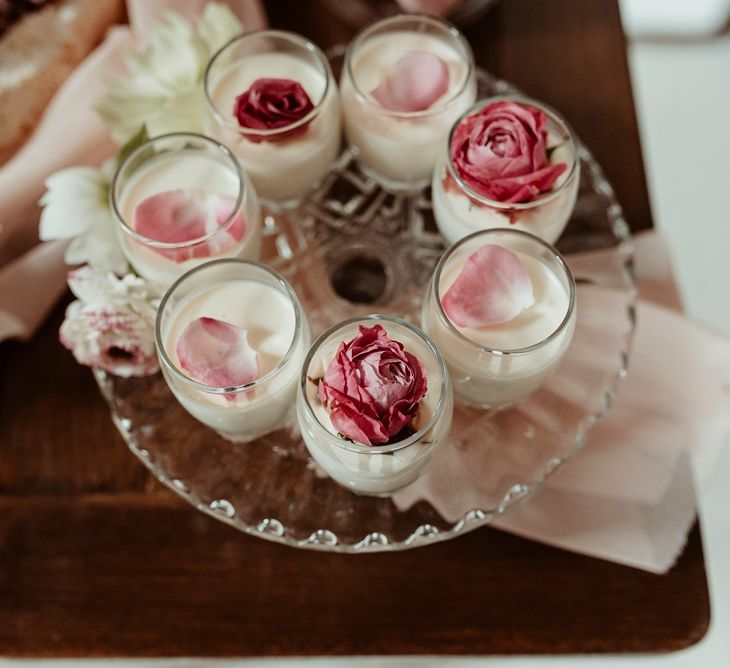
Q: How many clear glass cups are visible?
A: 7